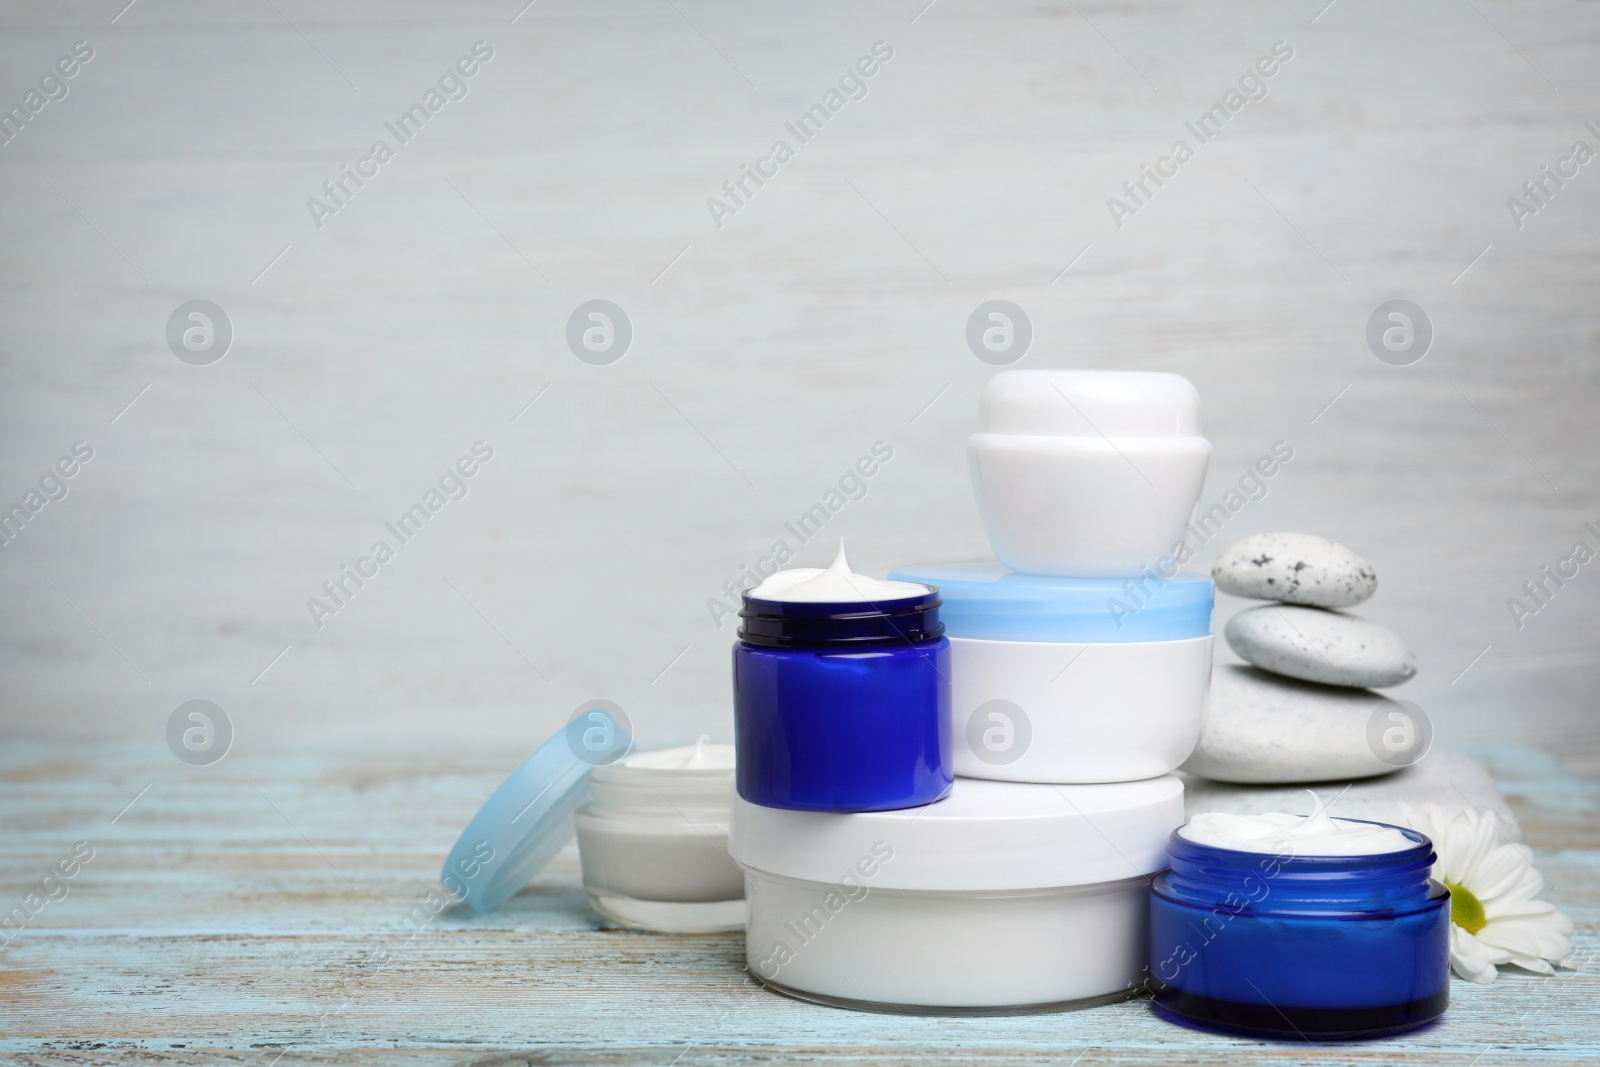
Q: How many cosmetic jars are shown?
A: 6